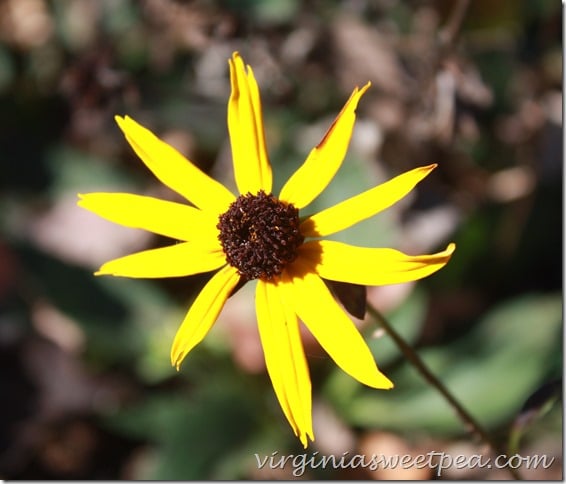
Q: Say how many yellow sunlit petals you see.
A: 10